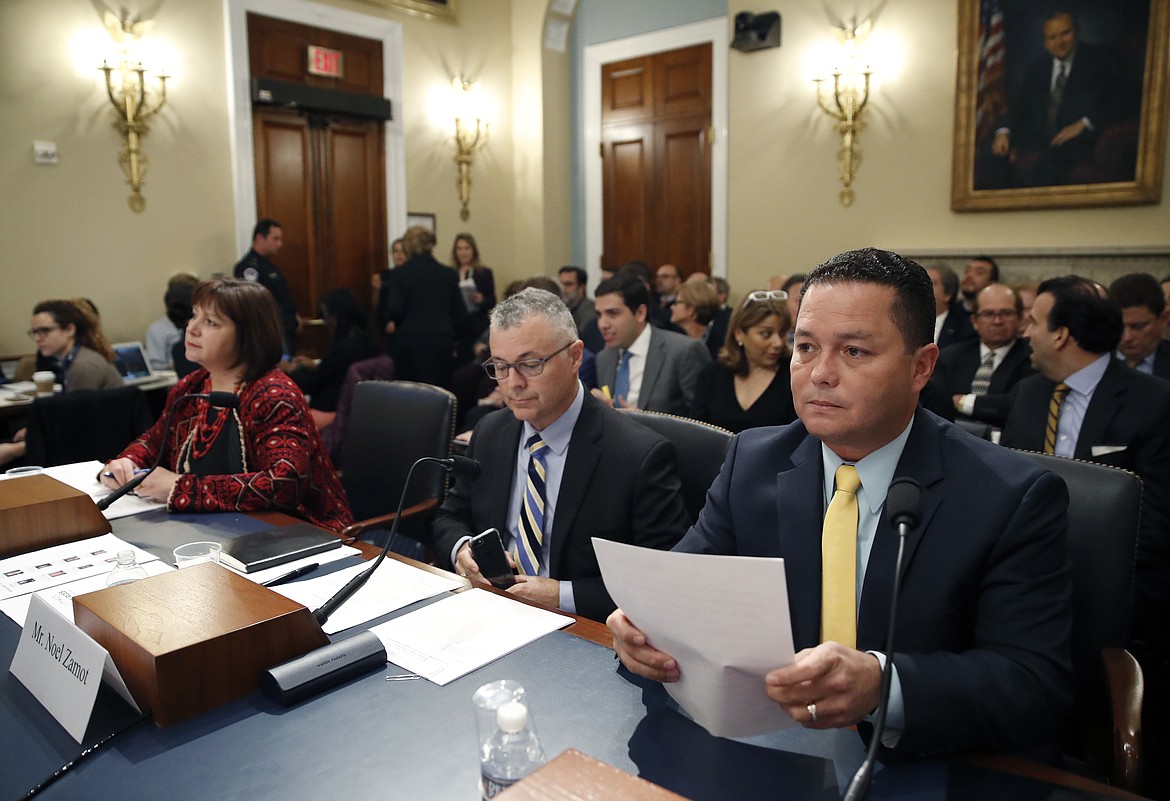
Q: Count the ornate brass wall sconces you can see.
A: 3